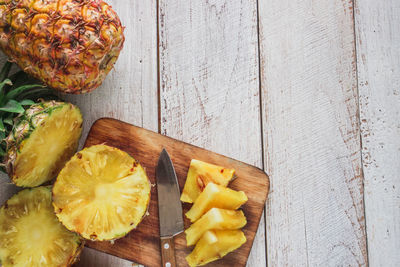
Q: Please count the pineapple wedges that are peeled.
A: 4